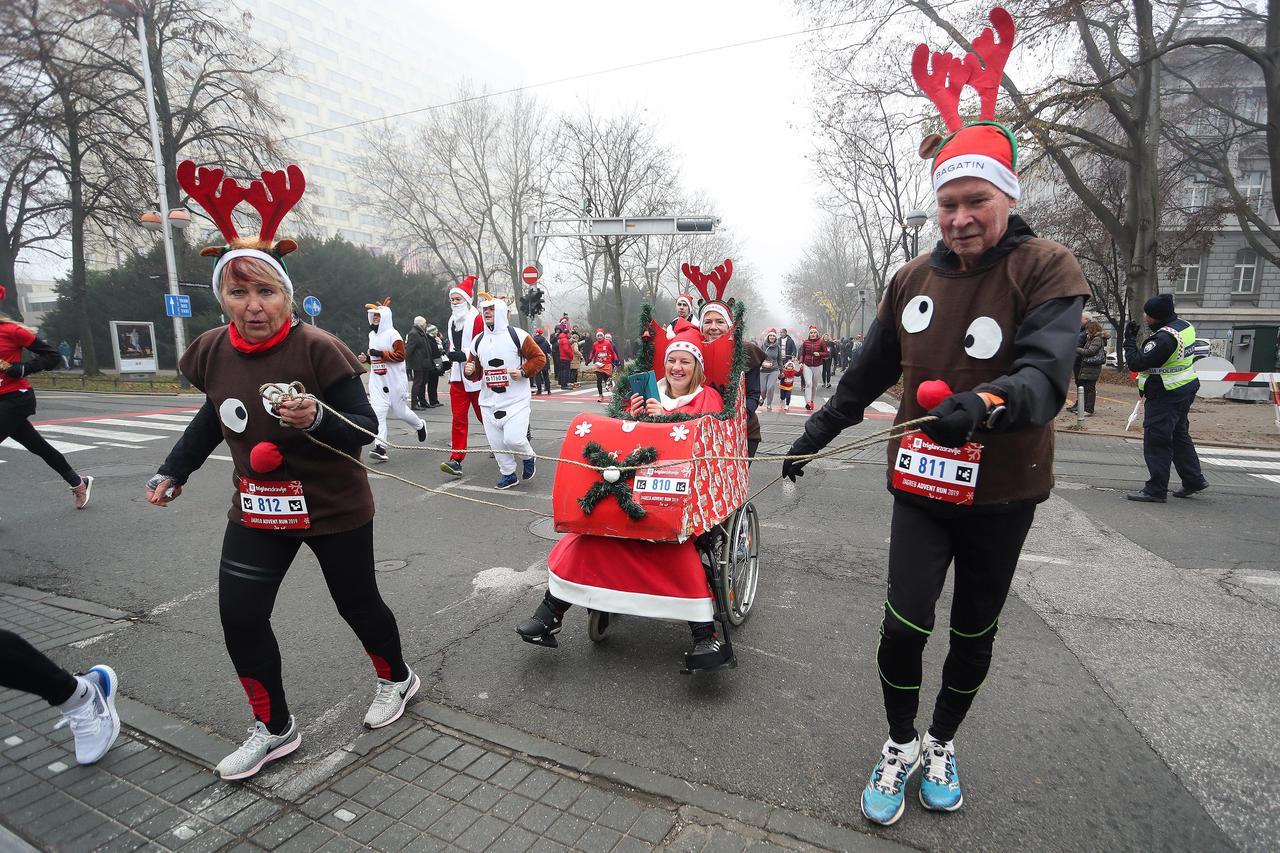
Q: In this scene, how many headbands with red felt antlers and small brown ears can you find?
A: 3